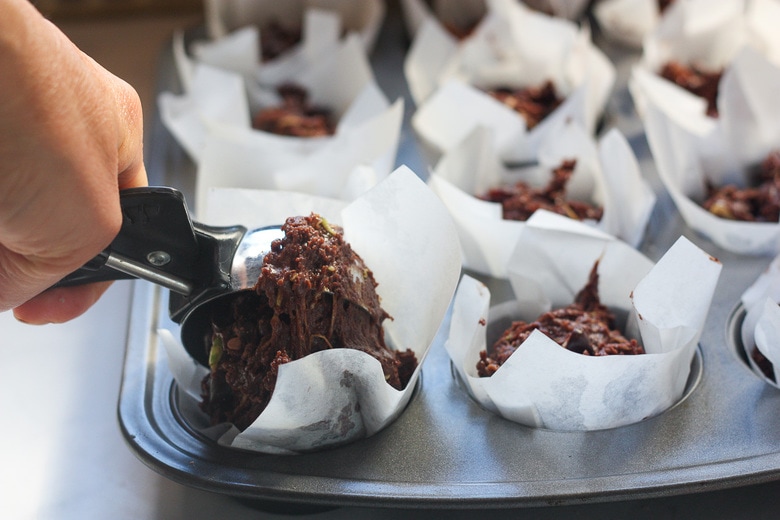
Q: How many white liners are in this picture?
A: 12